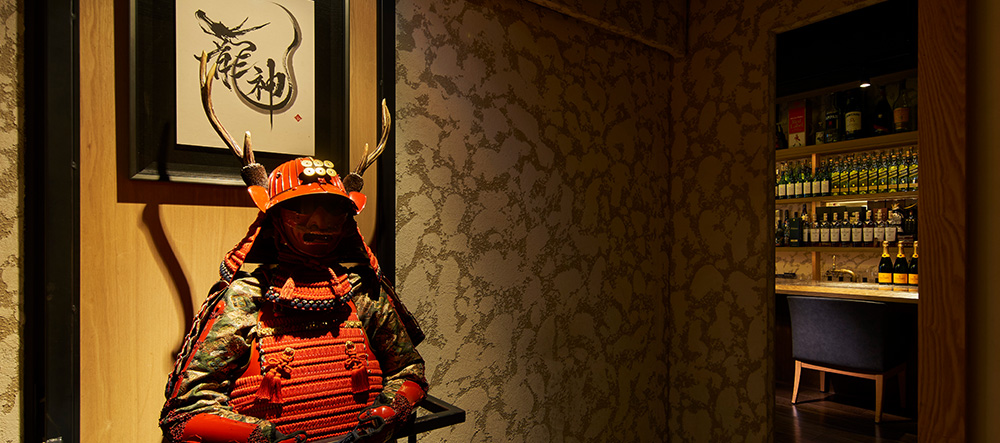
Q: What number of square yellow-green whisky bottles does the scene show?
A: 9